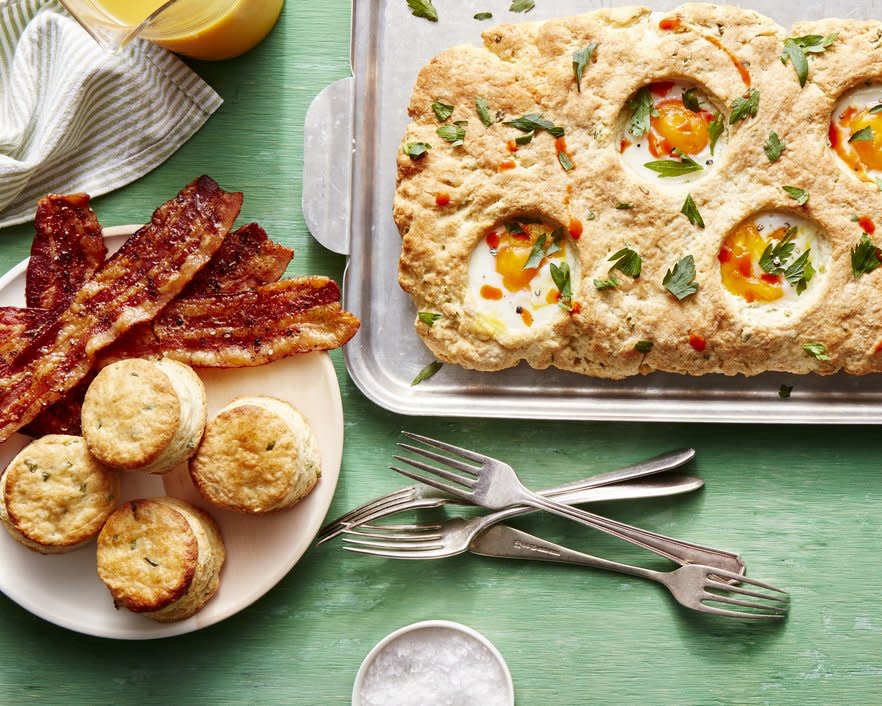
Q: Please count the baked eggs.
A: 4